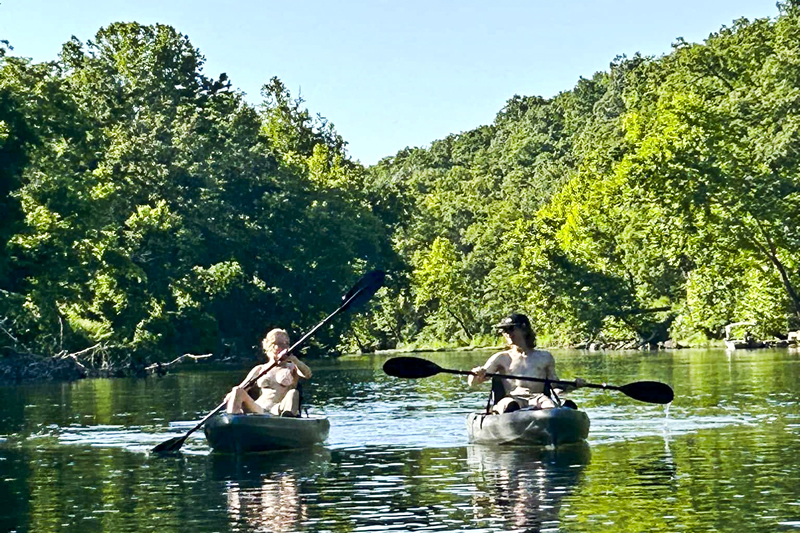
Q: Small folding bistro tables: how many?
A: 0